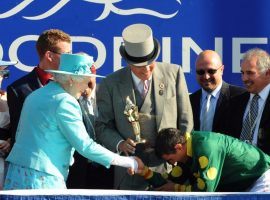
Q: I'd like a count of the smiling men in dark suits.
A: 2